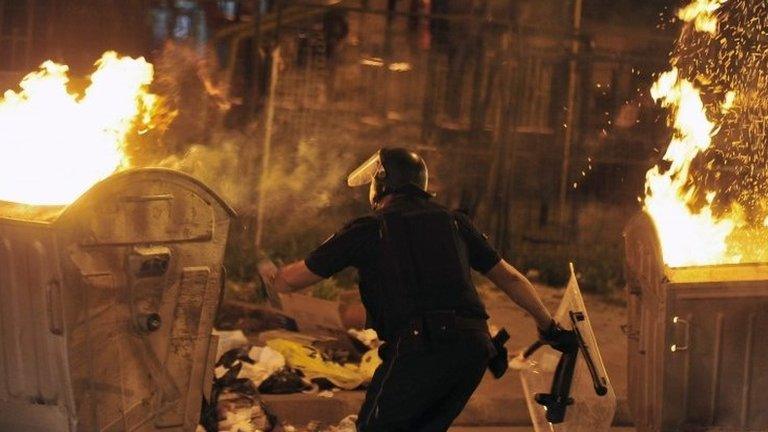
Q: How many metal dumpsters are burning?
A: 2